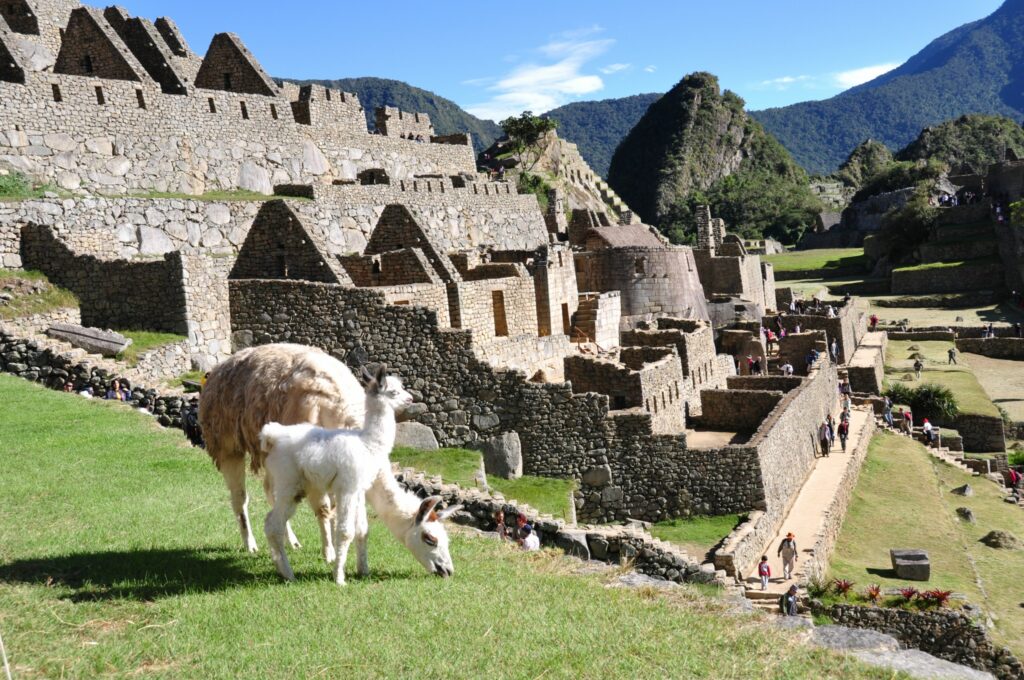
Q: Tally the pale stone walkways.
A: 1